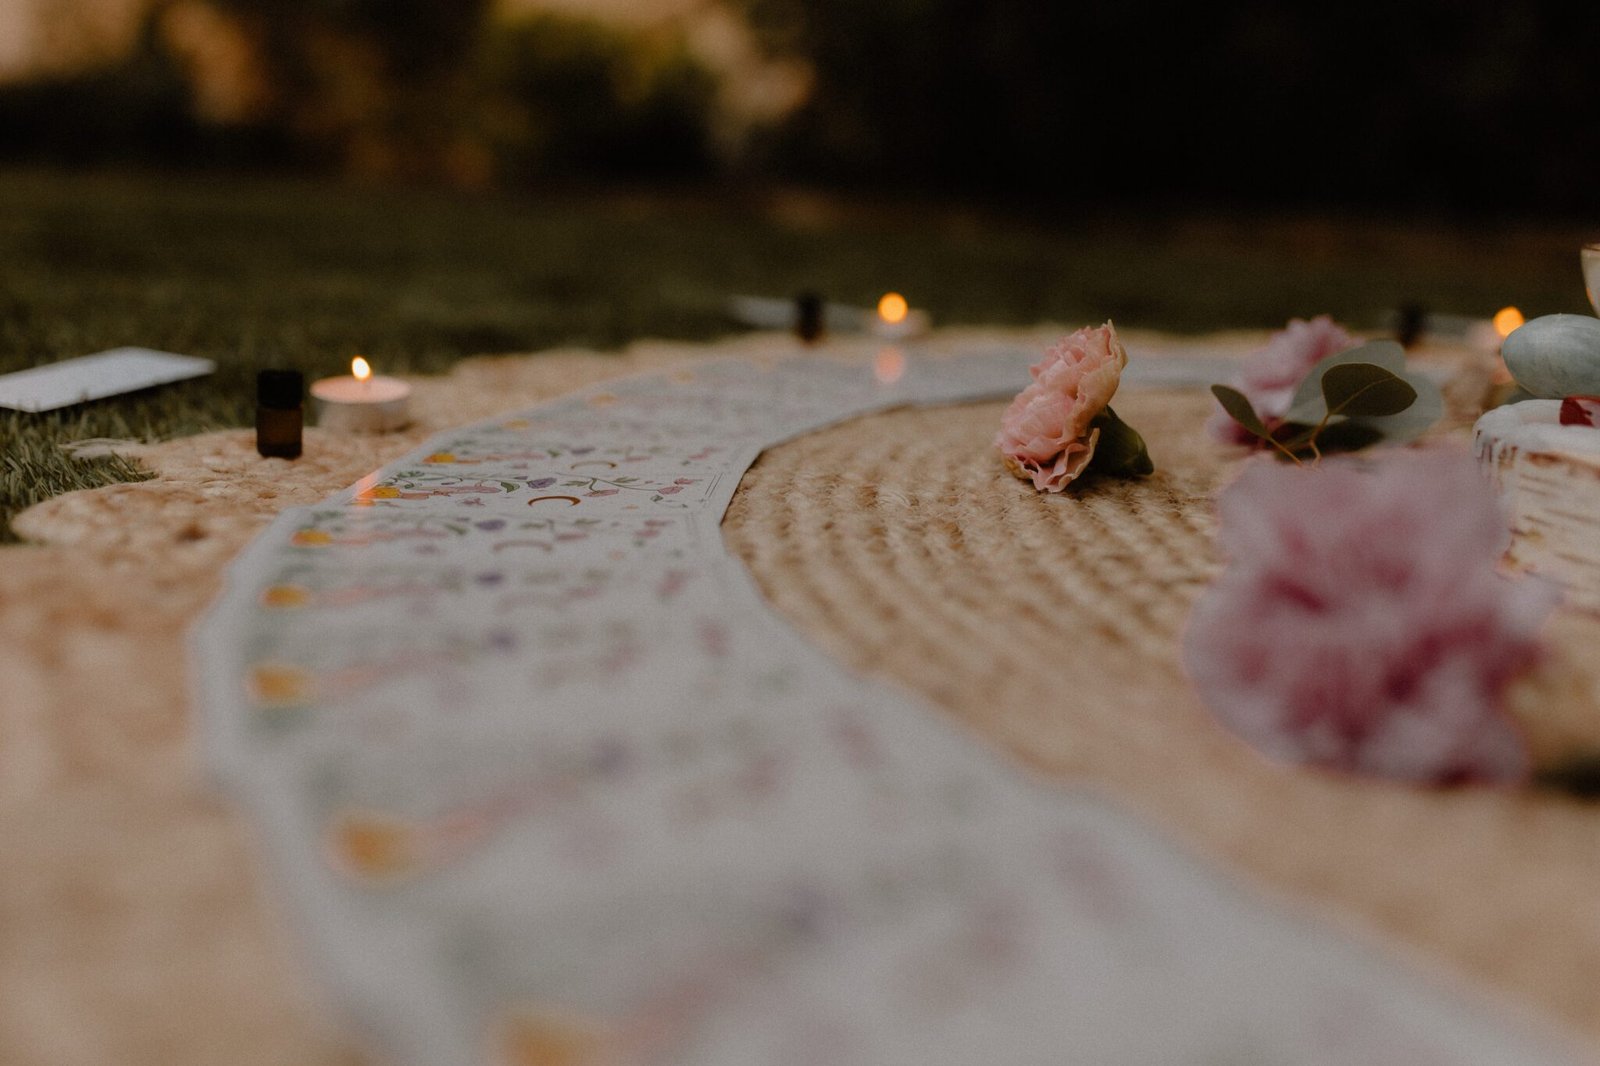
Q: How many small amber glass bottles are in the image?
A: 3